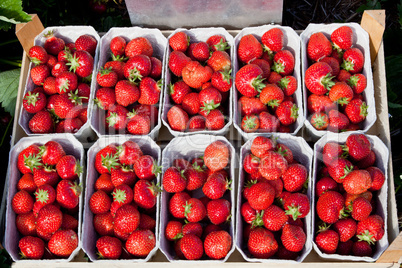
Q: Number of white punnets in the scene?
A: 10